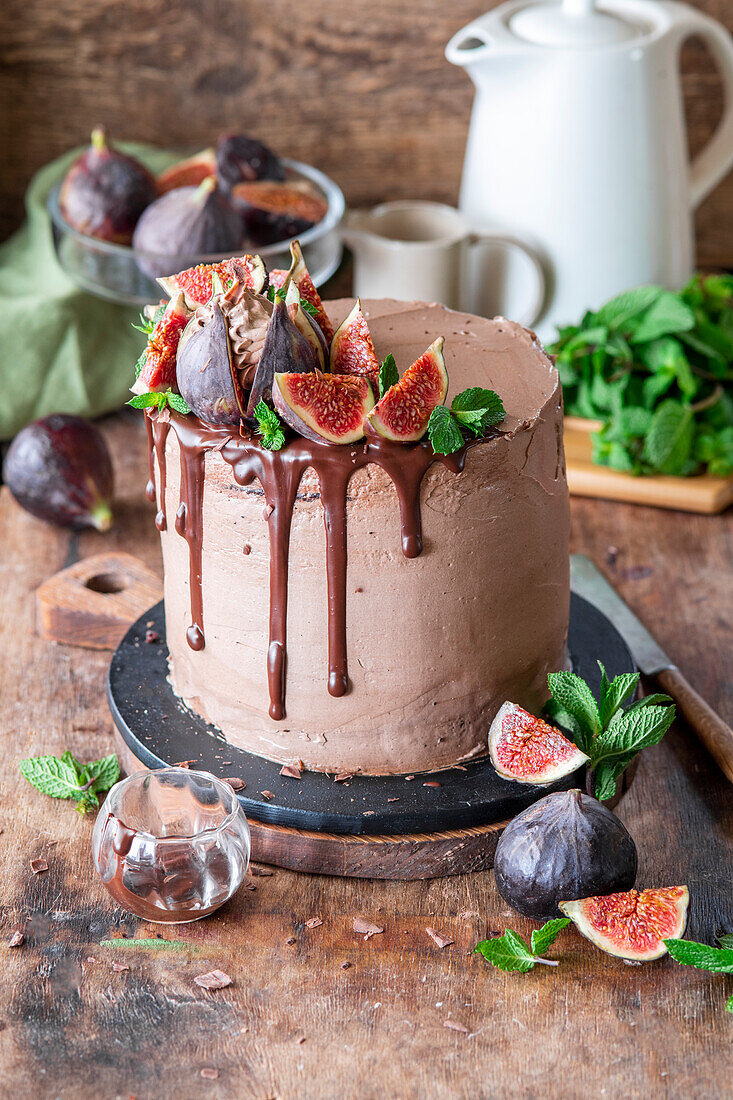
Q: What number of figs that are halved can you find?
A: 2